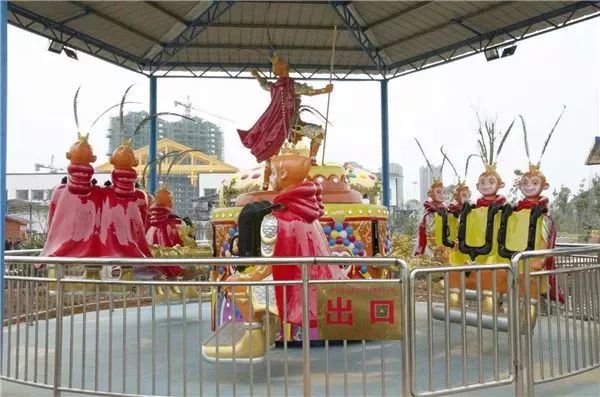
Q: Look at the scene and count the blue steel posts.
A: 3